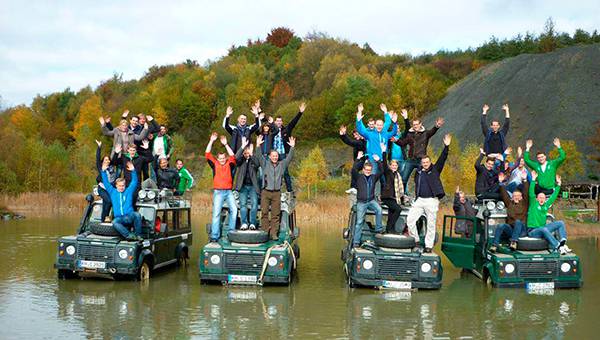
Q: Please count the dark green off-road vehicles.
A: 4